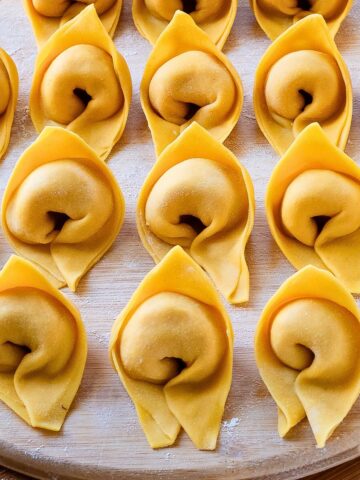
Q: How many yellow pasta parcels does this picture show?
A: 13